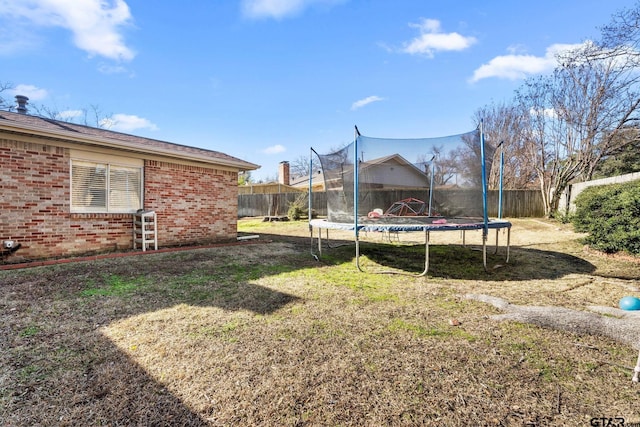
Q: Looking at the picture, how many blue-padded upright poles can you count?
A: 5